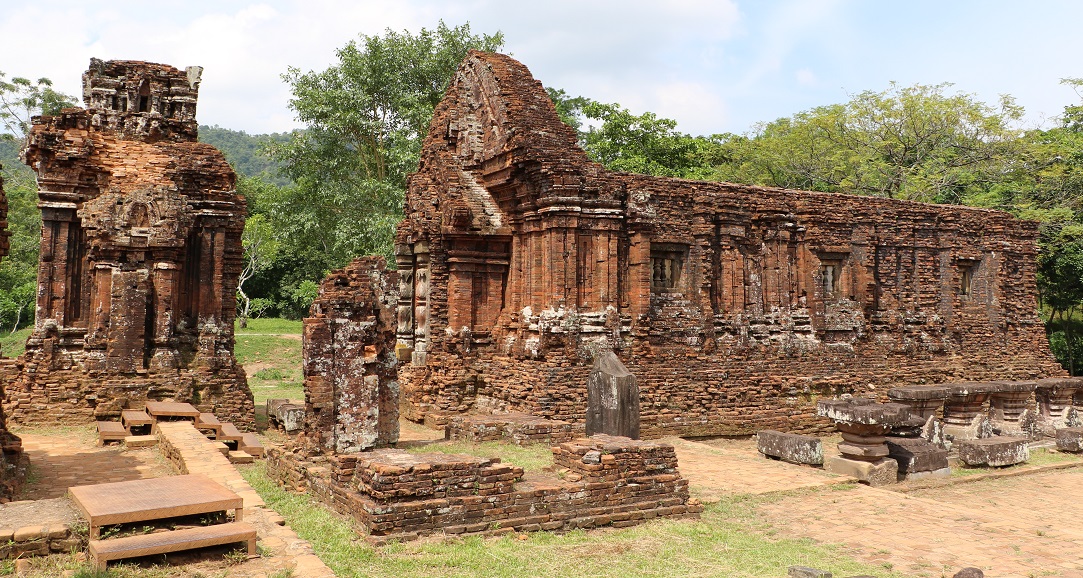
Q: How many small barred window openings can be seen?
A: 3